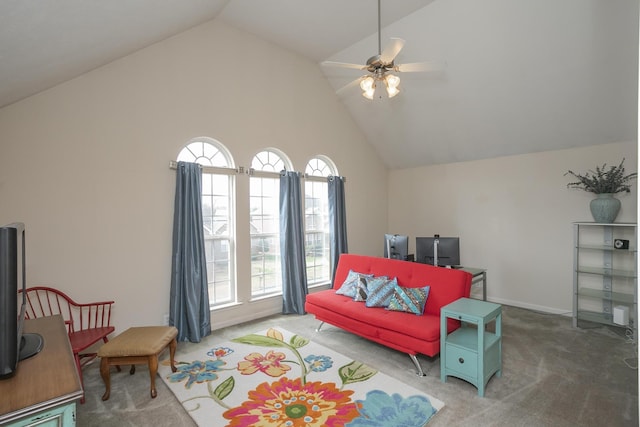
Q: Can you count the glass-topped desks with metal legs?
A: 1